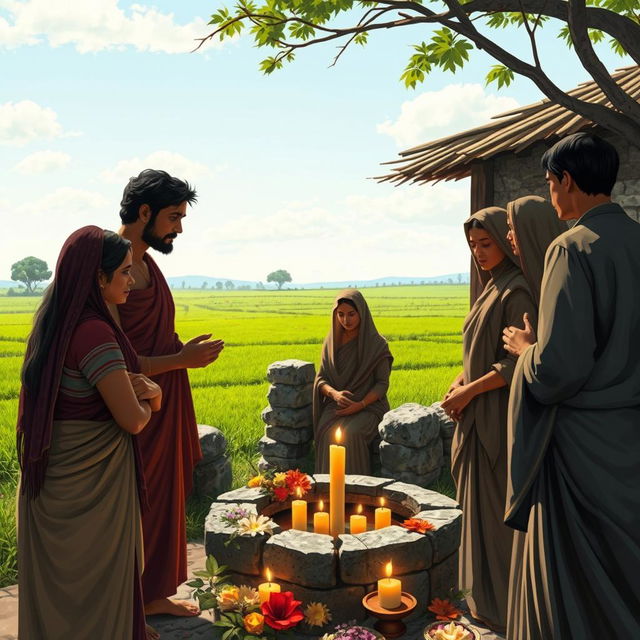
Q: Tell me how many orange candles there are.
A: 7